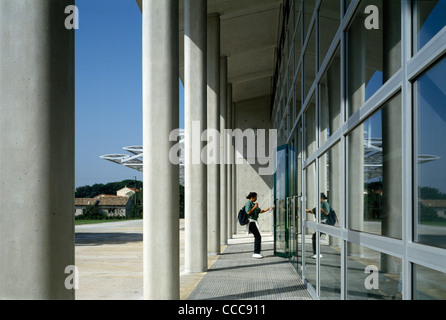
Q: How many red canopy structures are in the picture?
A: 0